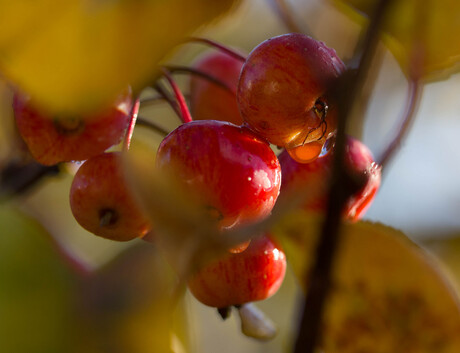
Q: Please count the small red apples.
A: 7